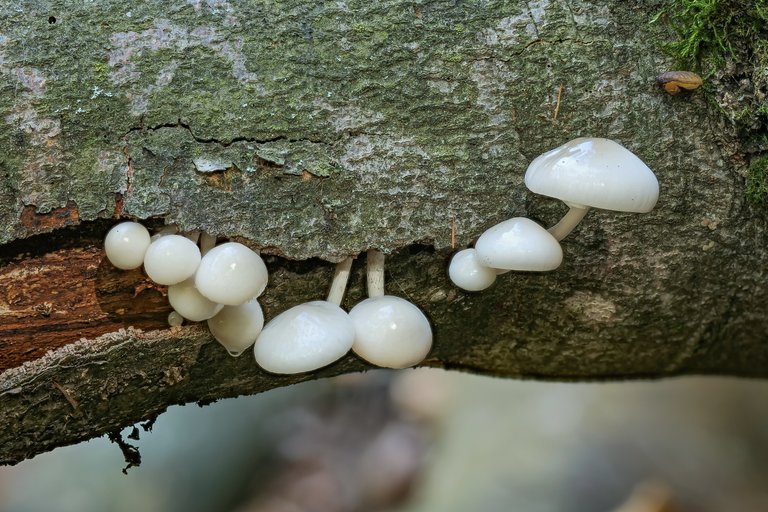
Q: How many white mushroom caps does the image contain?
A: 11